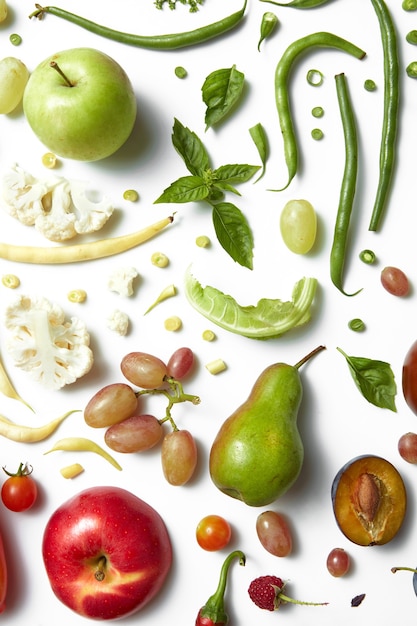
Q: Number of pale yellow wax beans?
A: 4